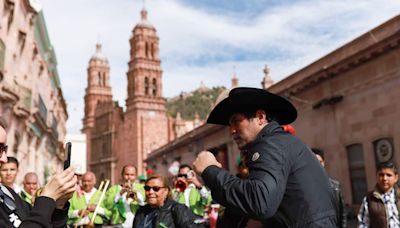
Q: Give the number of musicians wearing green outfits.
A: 4